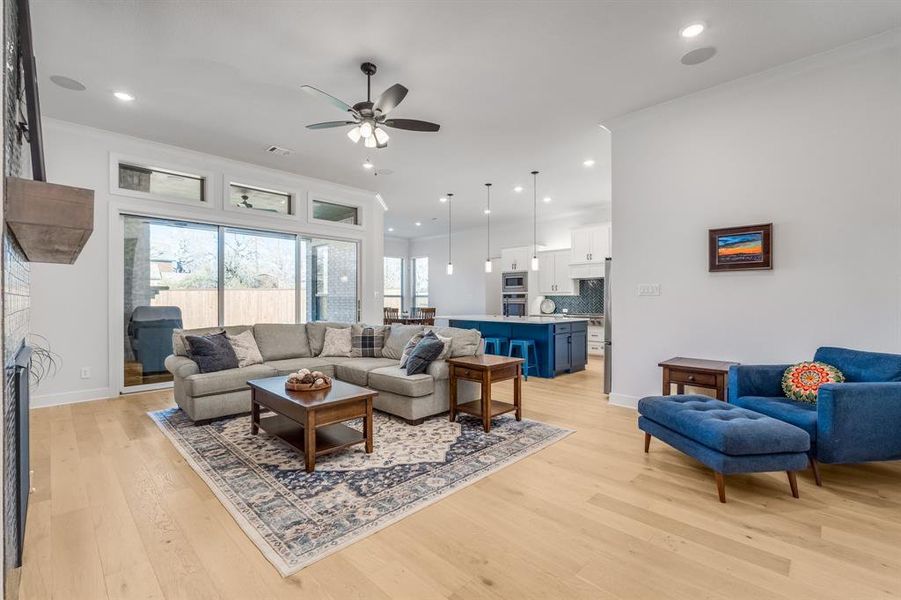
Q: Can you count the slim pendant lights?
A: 3